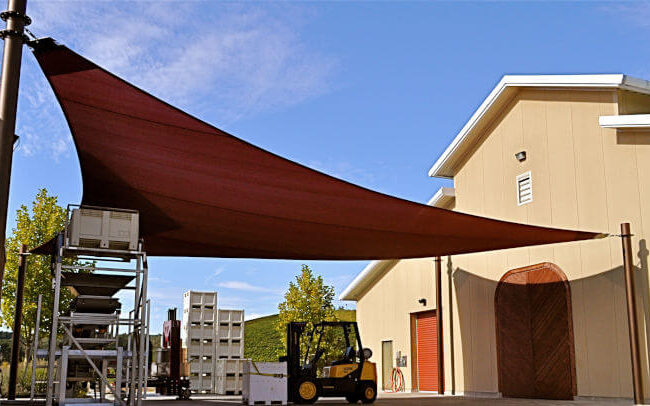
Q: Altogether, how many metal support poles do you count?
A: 4